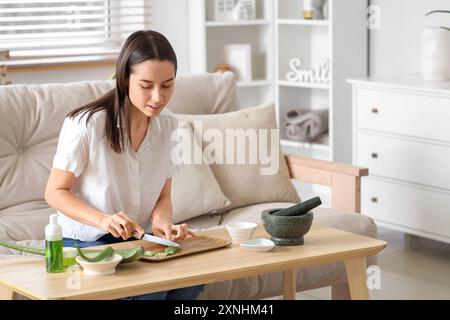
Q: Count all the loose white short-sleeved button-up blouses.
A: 1